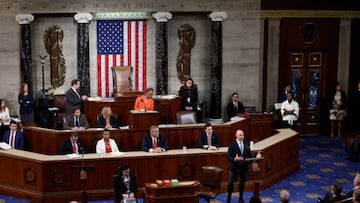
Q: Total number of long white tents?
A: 0